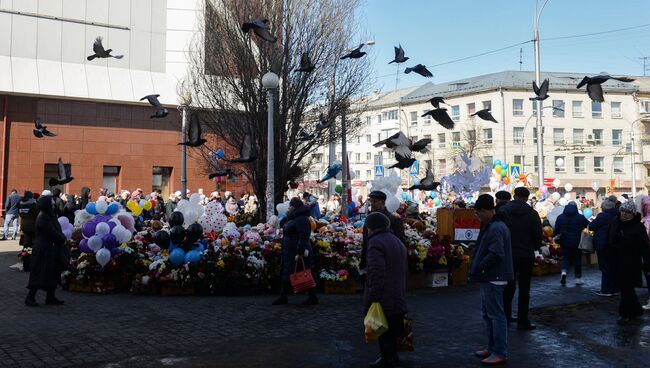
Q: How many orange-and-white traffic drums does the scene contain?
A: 0